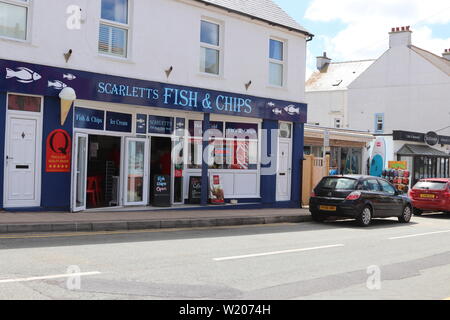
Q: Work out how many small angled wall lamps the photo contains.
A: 3